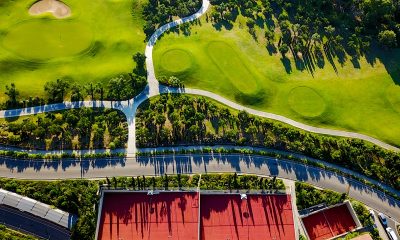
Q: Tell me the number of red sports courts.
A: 3